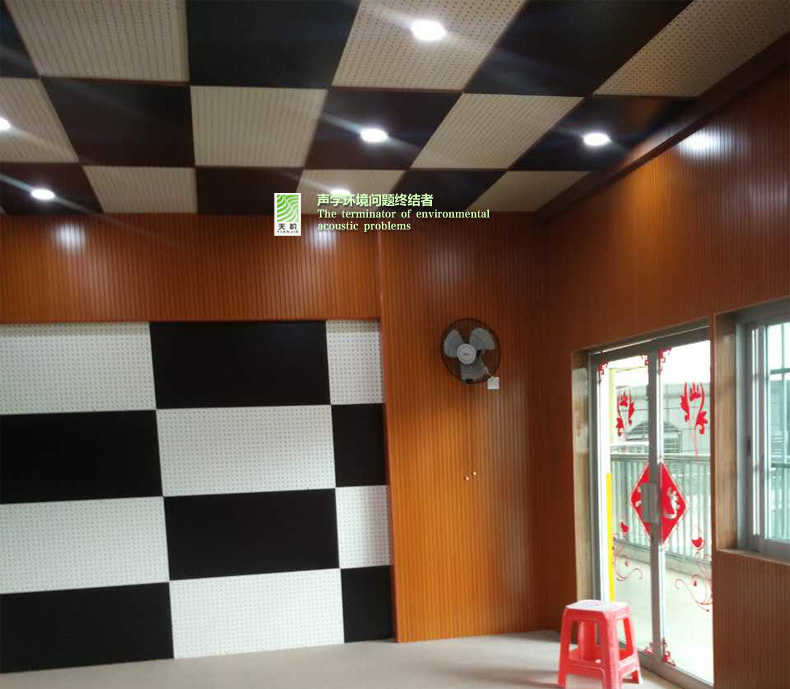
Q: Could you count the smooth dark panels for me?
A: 15